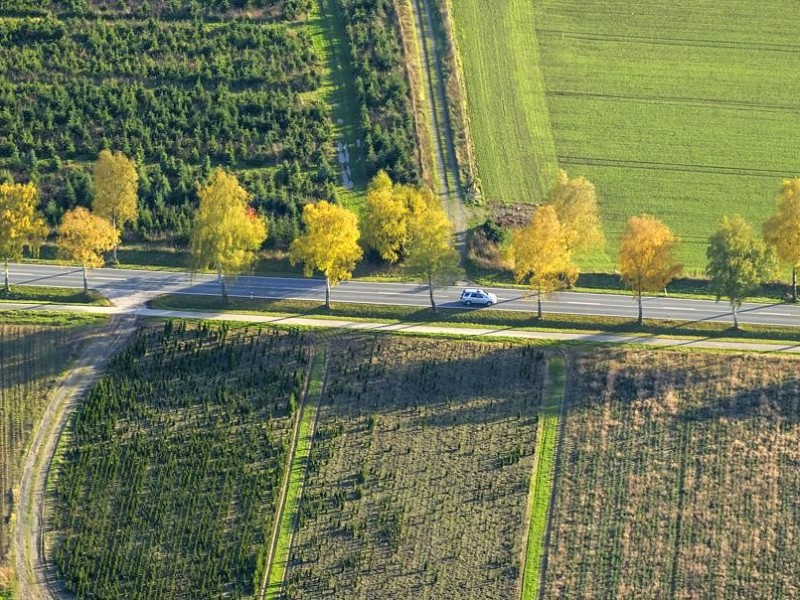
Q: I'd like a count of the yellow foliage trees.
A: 11